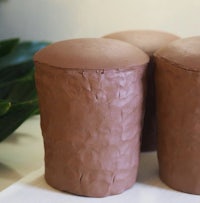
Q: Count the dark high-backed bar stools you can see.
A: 0